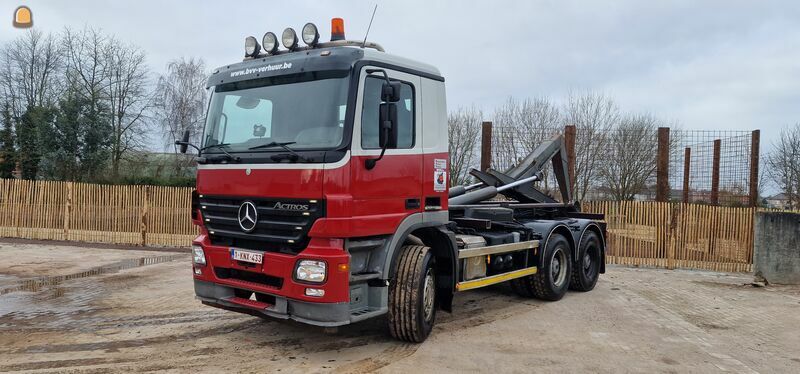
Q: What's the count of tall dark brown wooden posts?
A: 6